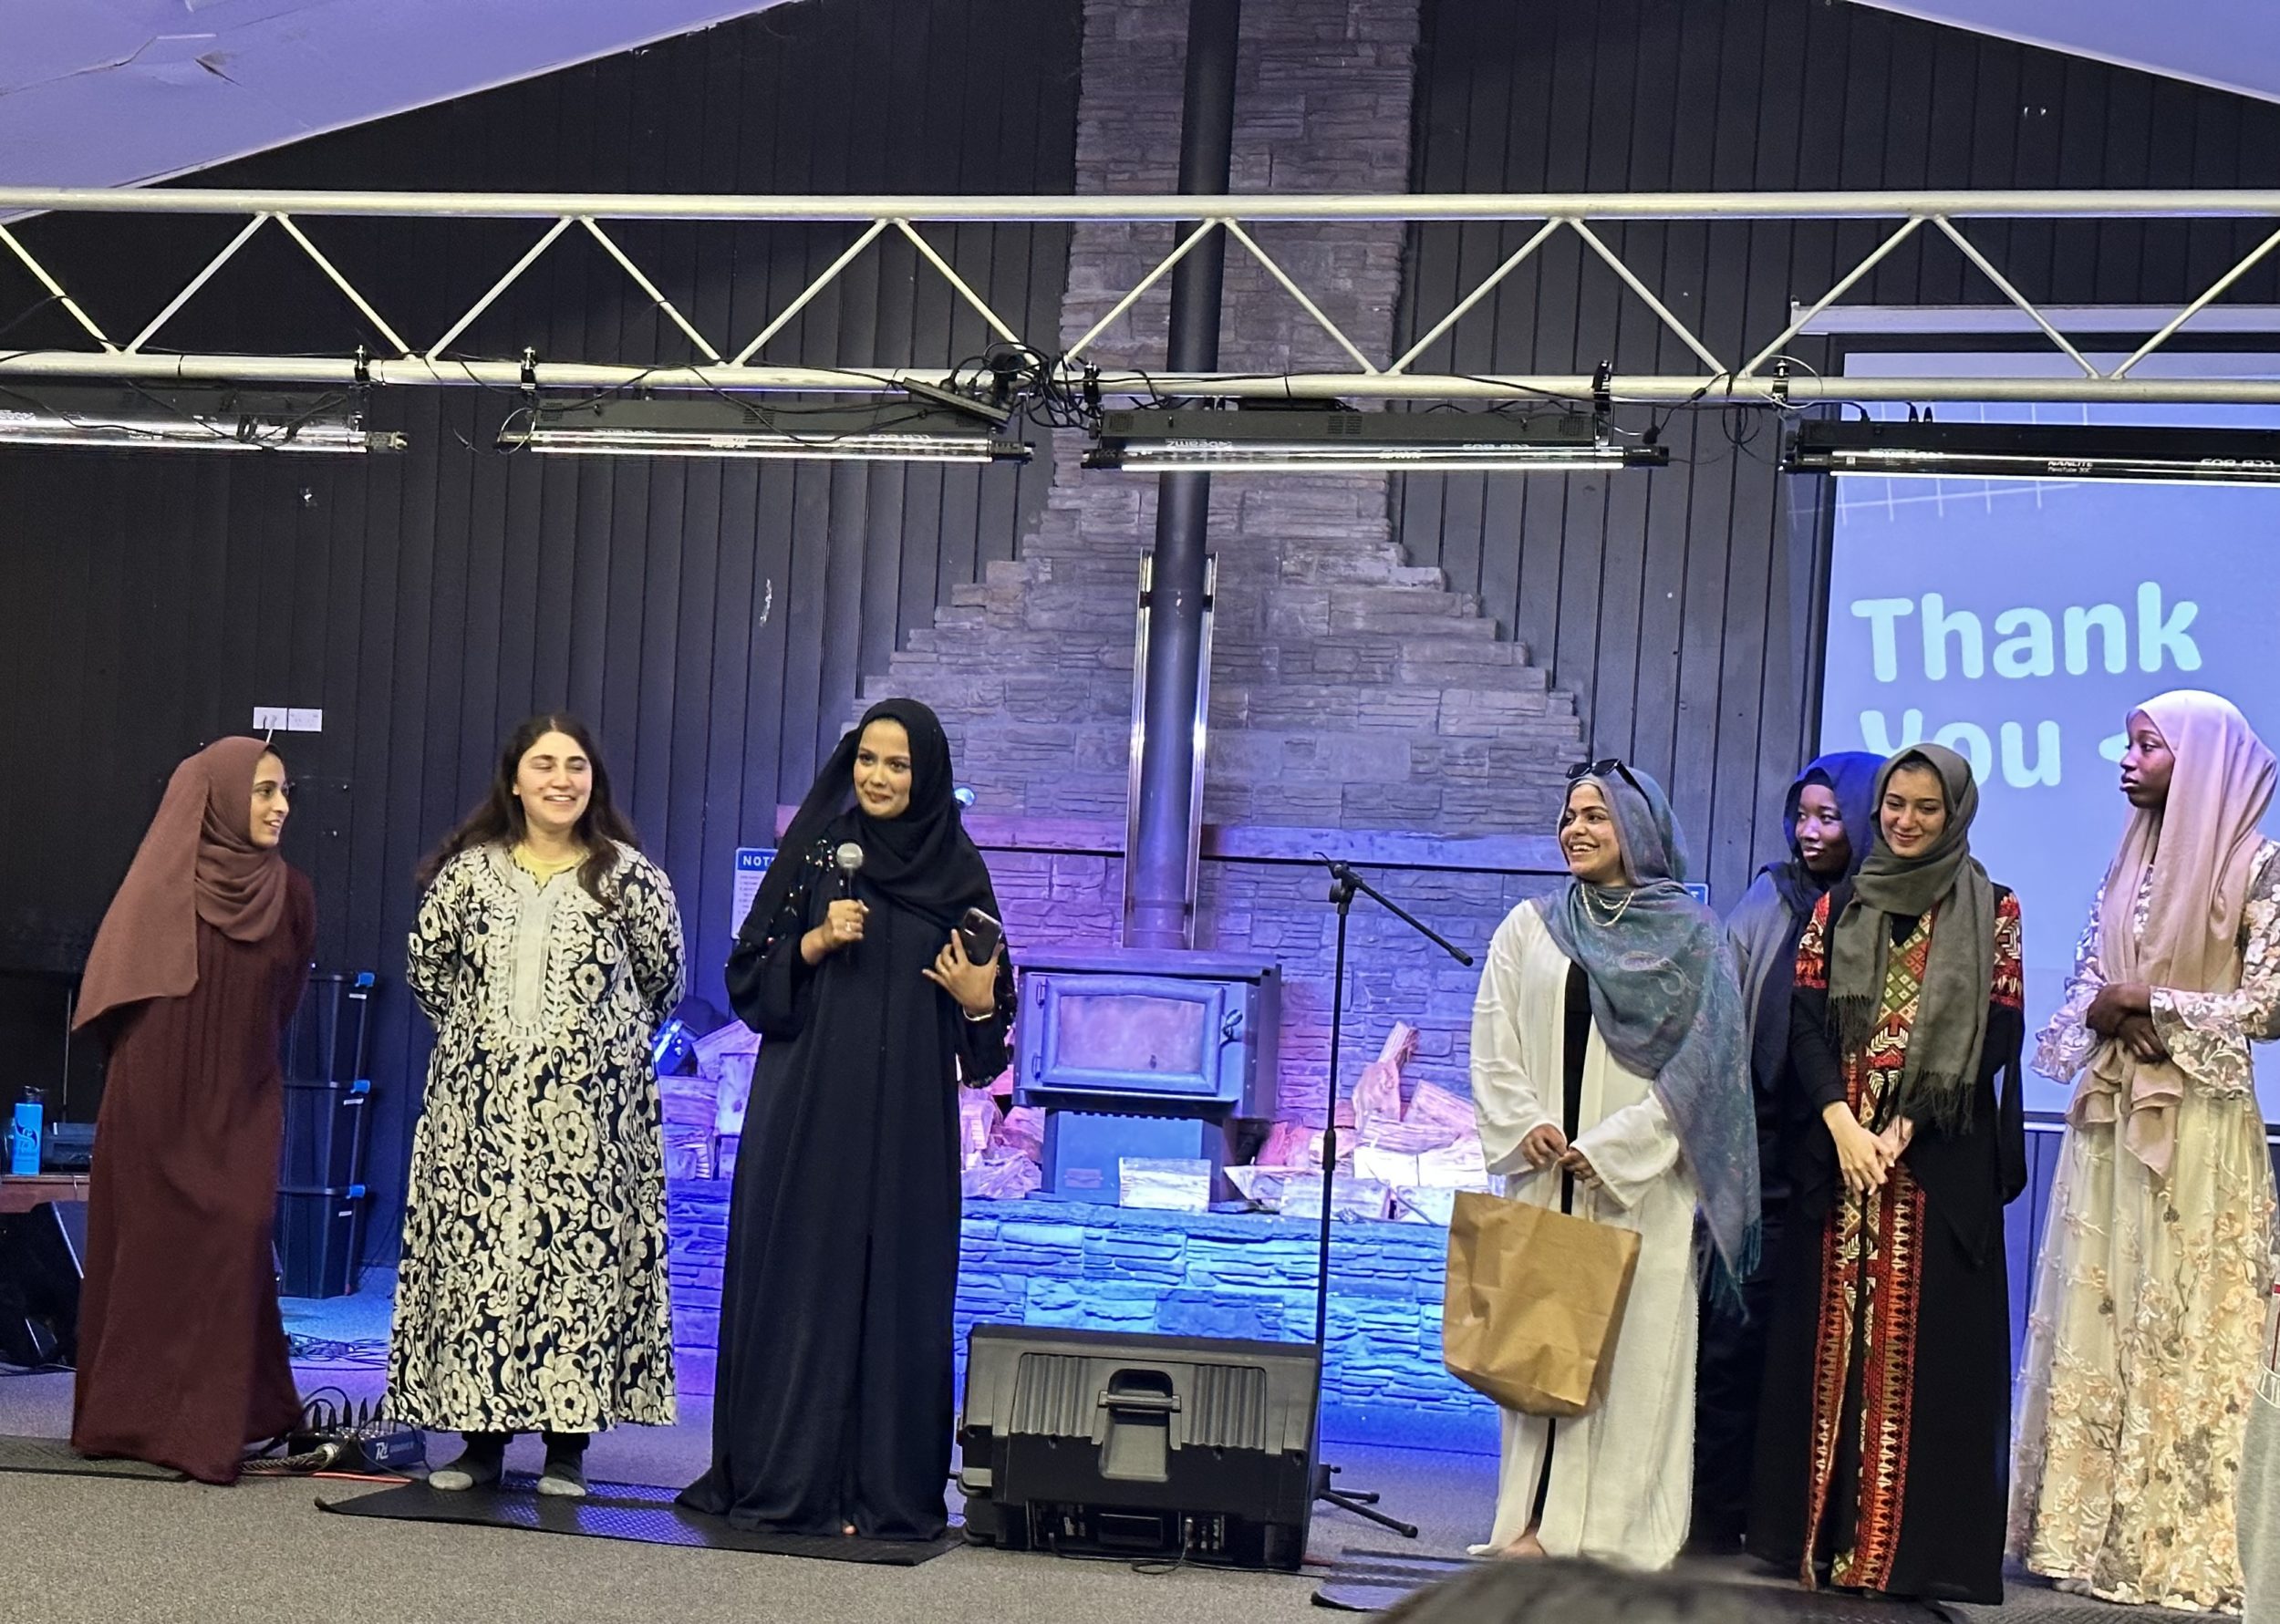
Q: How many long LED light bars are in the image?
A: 4